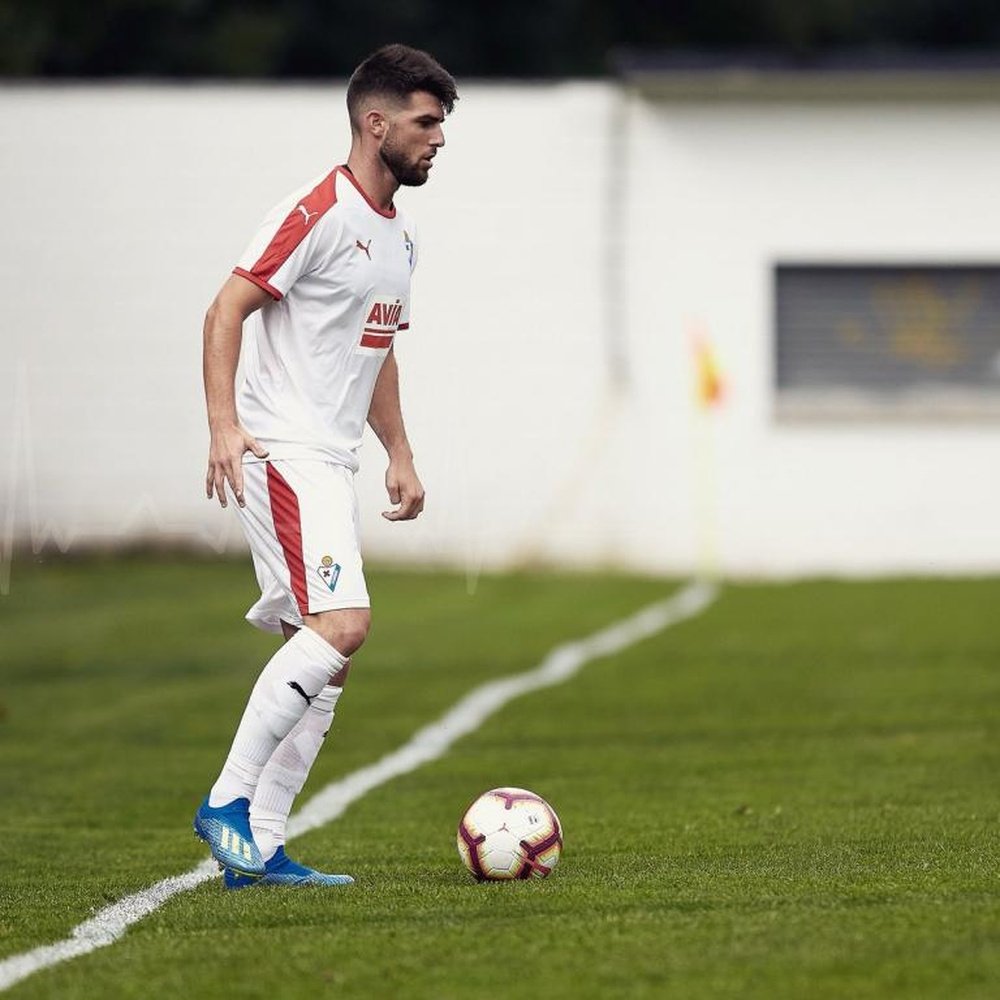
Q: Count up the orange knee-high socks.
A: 0